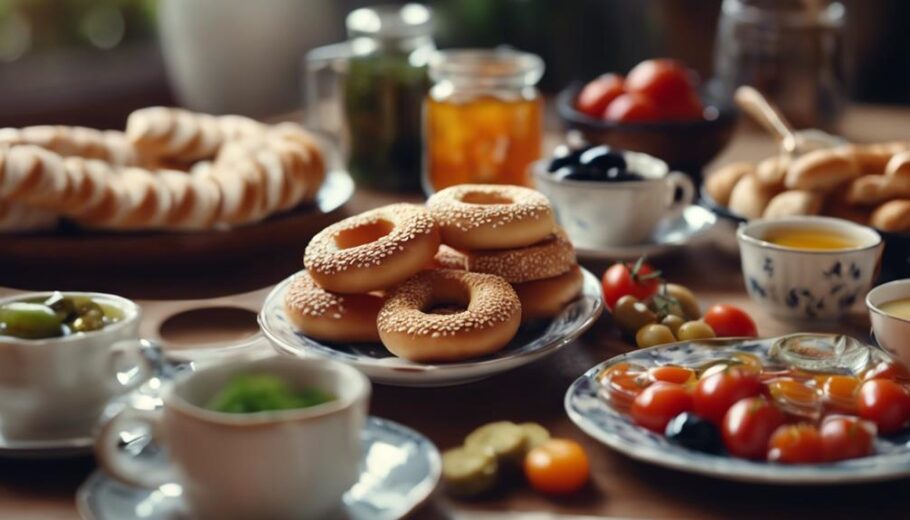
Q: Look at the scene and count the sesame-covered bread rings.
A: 6